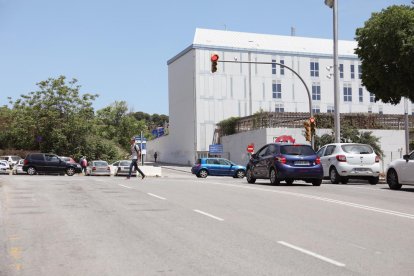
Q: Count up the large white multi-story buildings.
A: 1